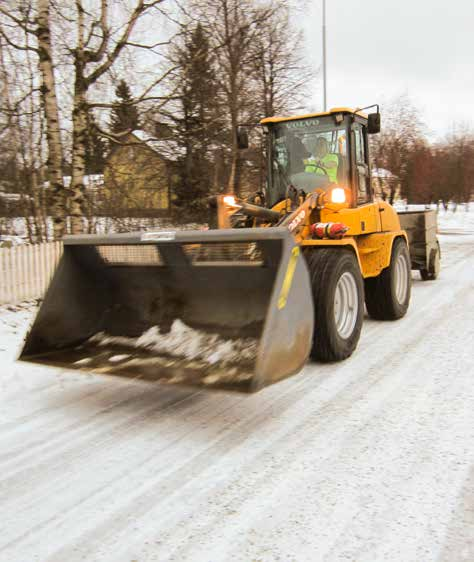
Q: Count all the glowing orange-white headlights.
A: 2